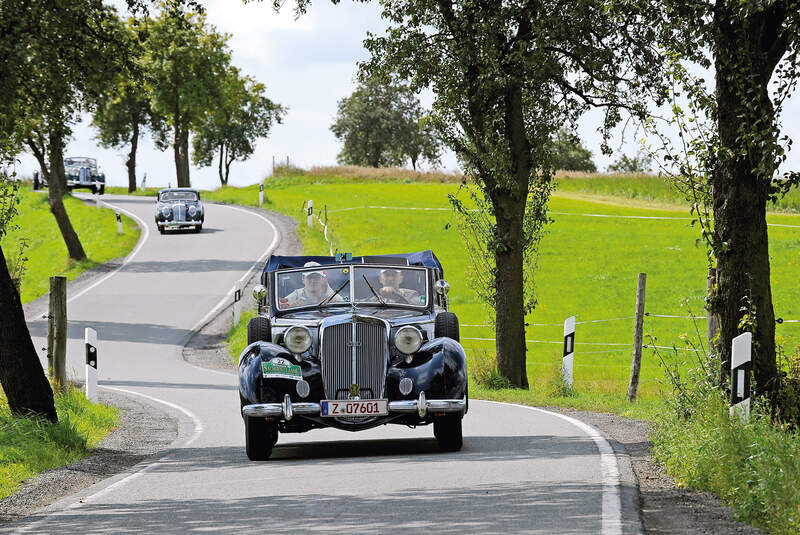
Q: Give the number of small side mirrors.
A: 2